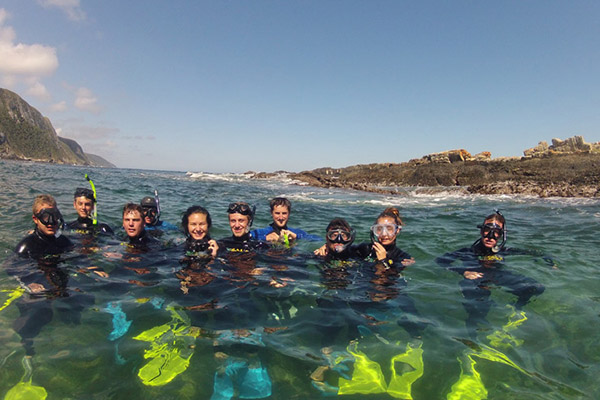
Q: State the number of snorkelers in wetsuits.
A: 10